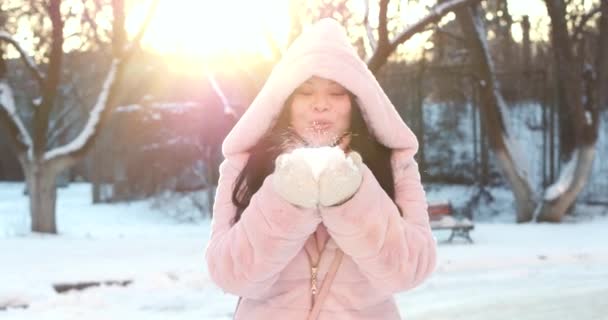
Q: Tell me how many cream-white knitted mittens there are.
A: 2